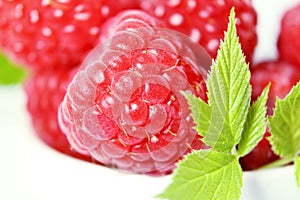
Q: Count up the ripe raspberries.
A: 6